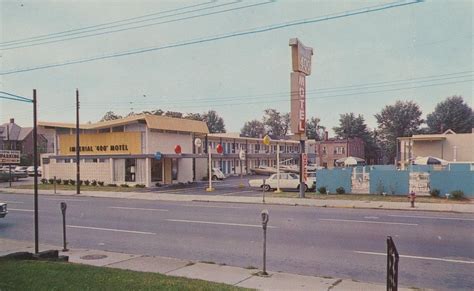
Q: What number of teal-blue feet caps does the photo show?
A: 0